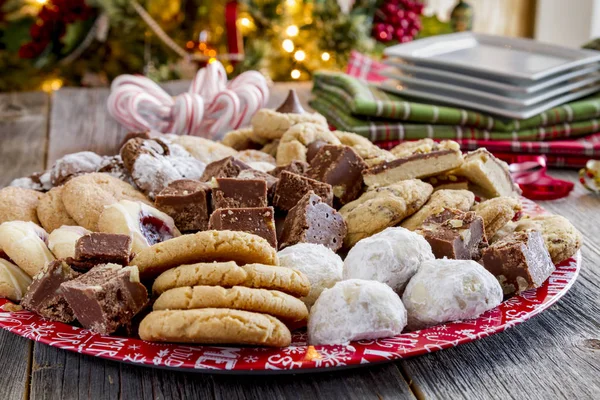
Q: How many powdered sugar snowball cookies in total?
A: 4